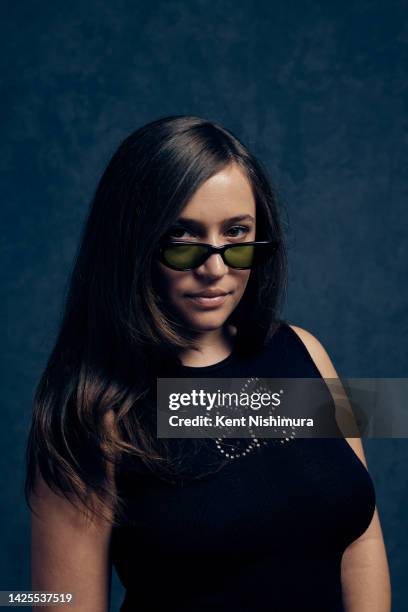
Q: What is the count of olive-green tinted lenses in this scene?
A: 2